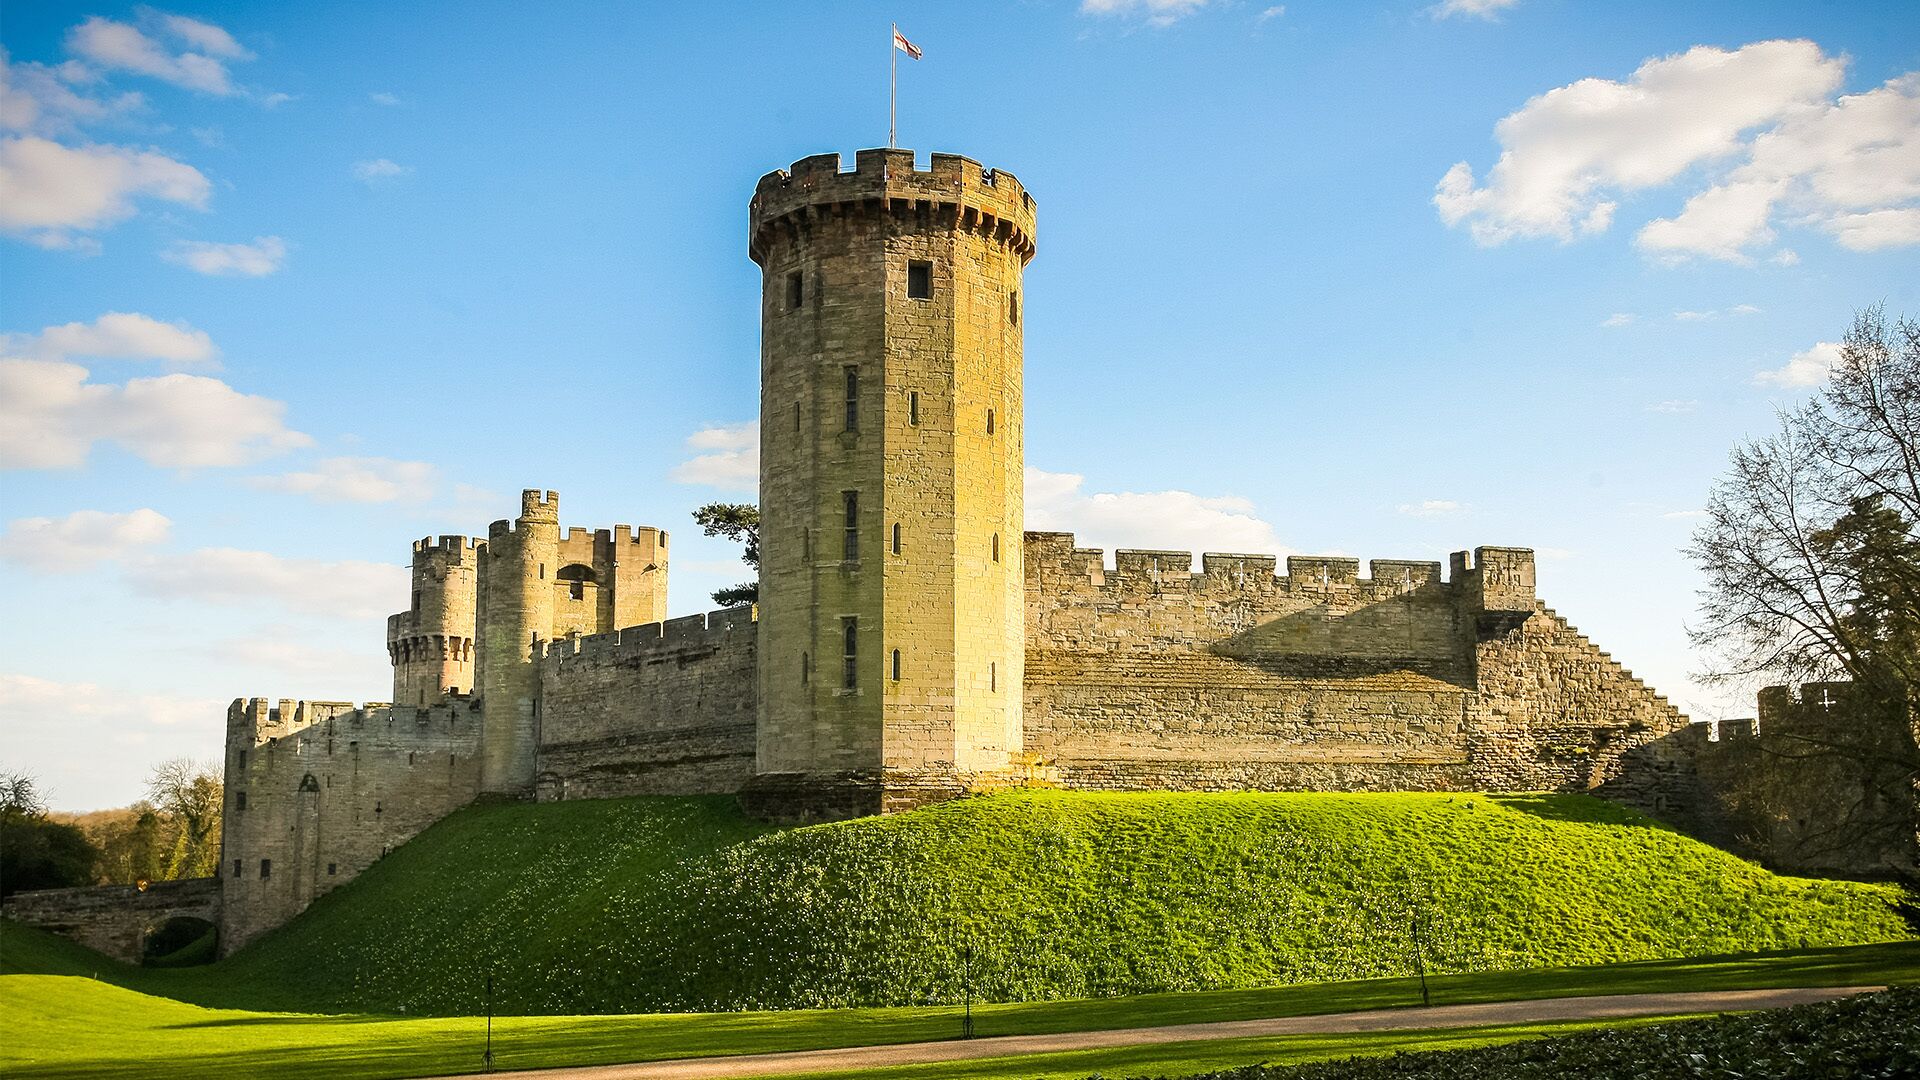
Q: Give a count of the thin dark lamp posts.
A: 3